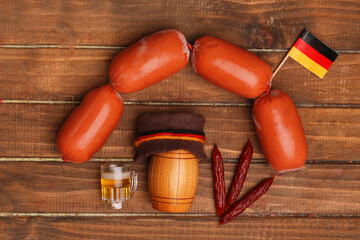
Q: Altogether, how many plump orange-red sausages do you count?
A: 4